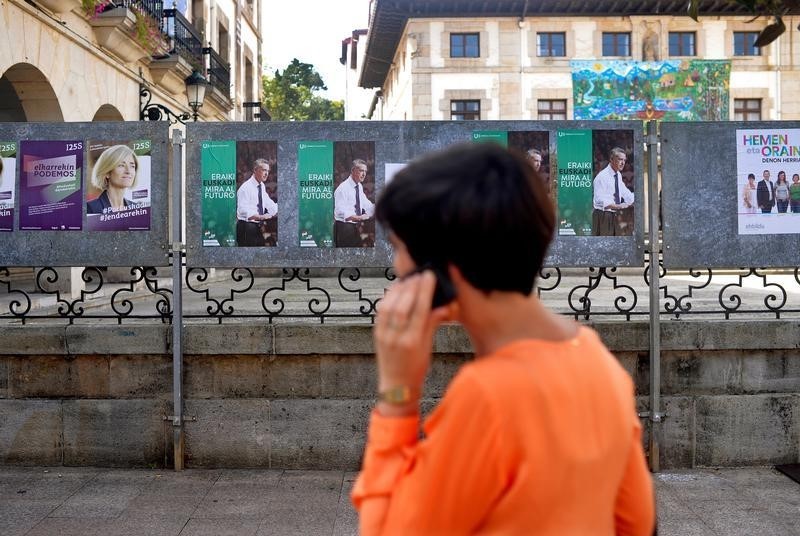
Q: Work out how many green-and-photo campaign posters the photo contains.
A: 4